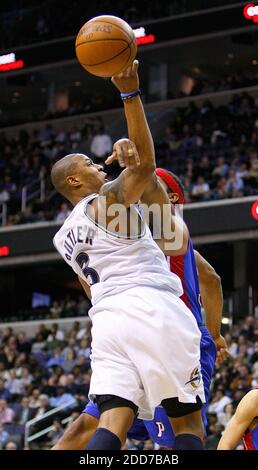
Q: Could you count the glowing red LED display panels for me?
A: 5